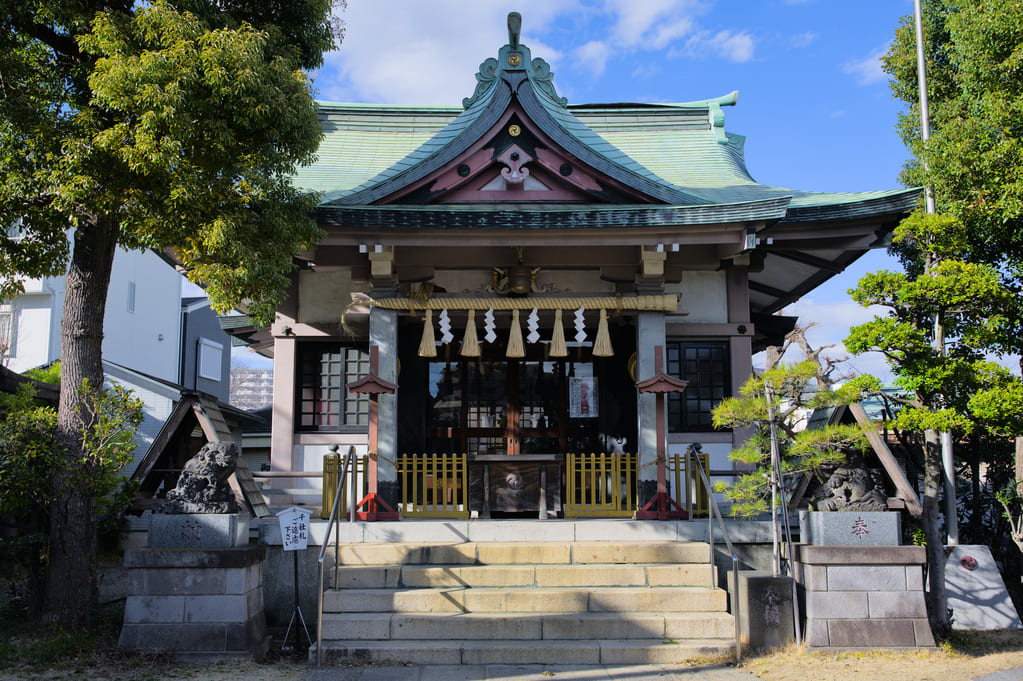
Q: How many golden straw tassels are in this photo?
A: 5